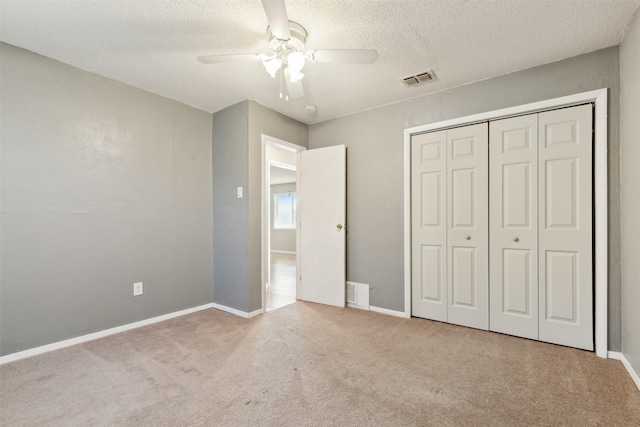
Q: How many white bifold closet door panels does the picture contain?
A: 4